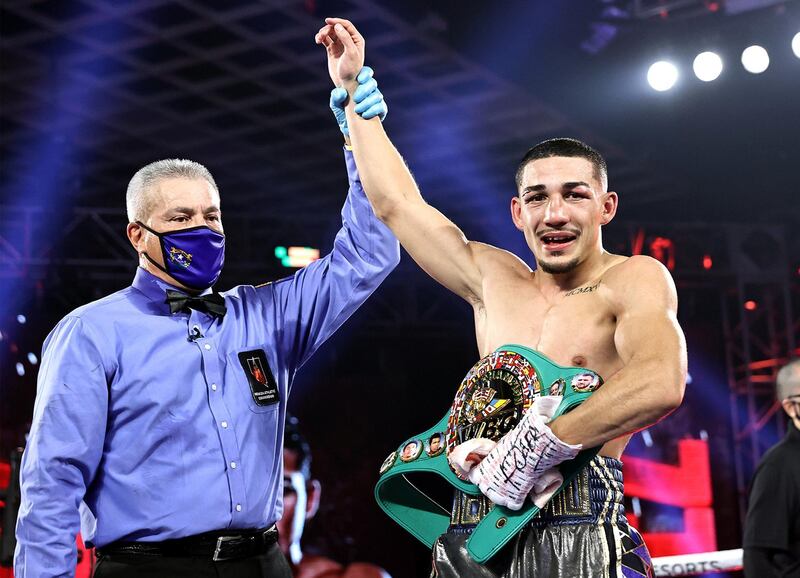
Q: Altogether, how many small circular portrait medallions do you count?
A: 5